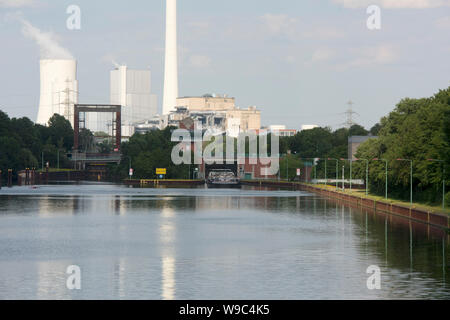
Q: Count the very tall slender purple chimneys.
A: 0